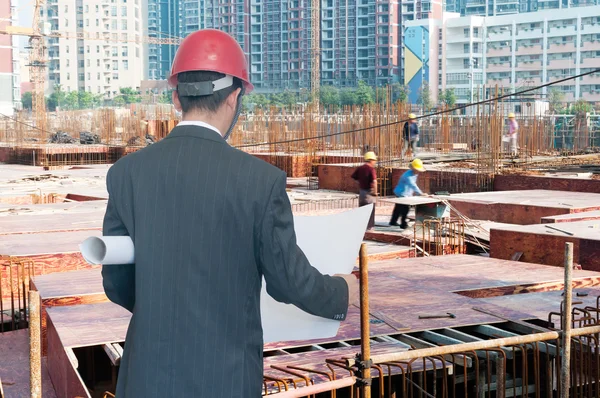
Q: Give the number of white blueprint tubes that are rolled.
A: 1